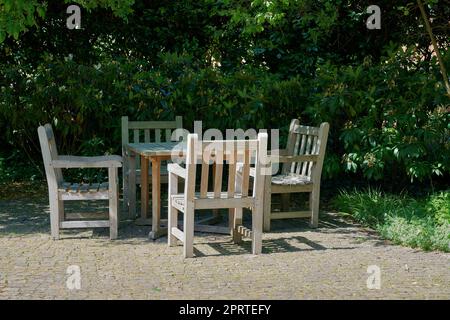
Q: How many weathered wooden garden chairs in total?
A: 4